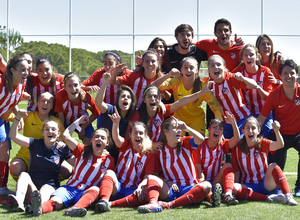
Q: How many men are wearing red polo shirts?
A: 2